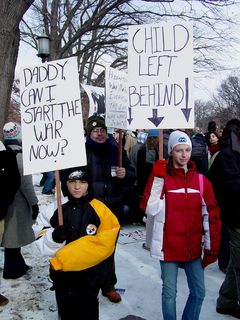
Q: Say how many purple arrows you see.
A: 3